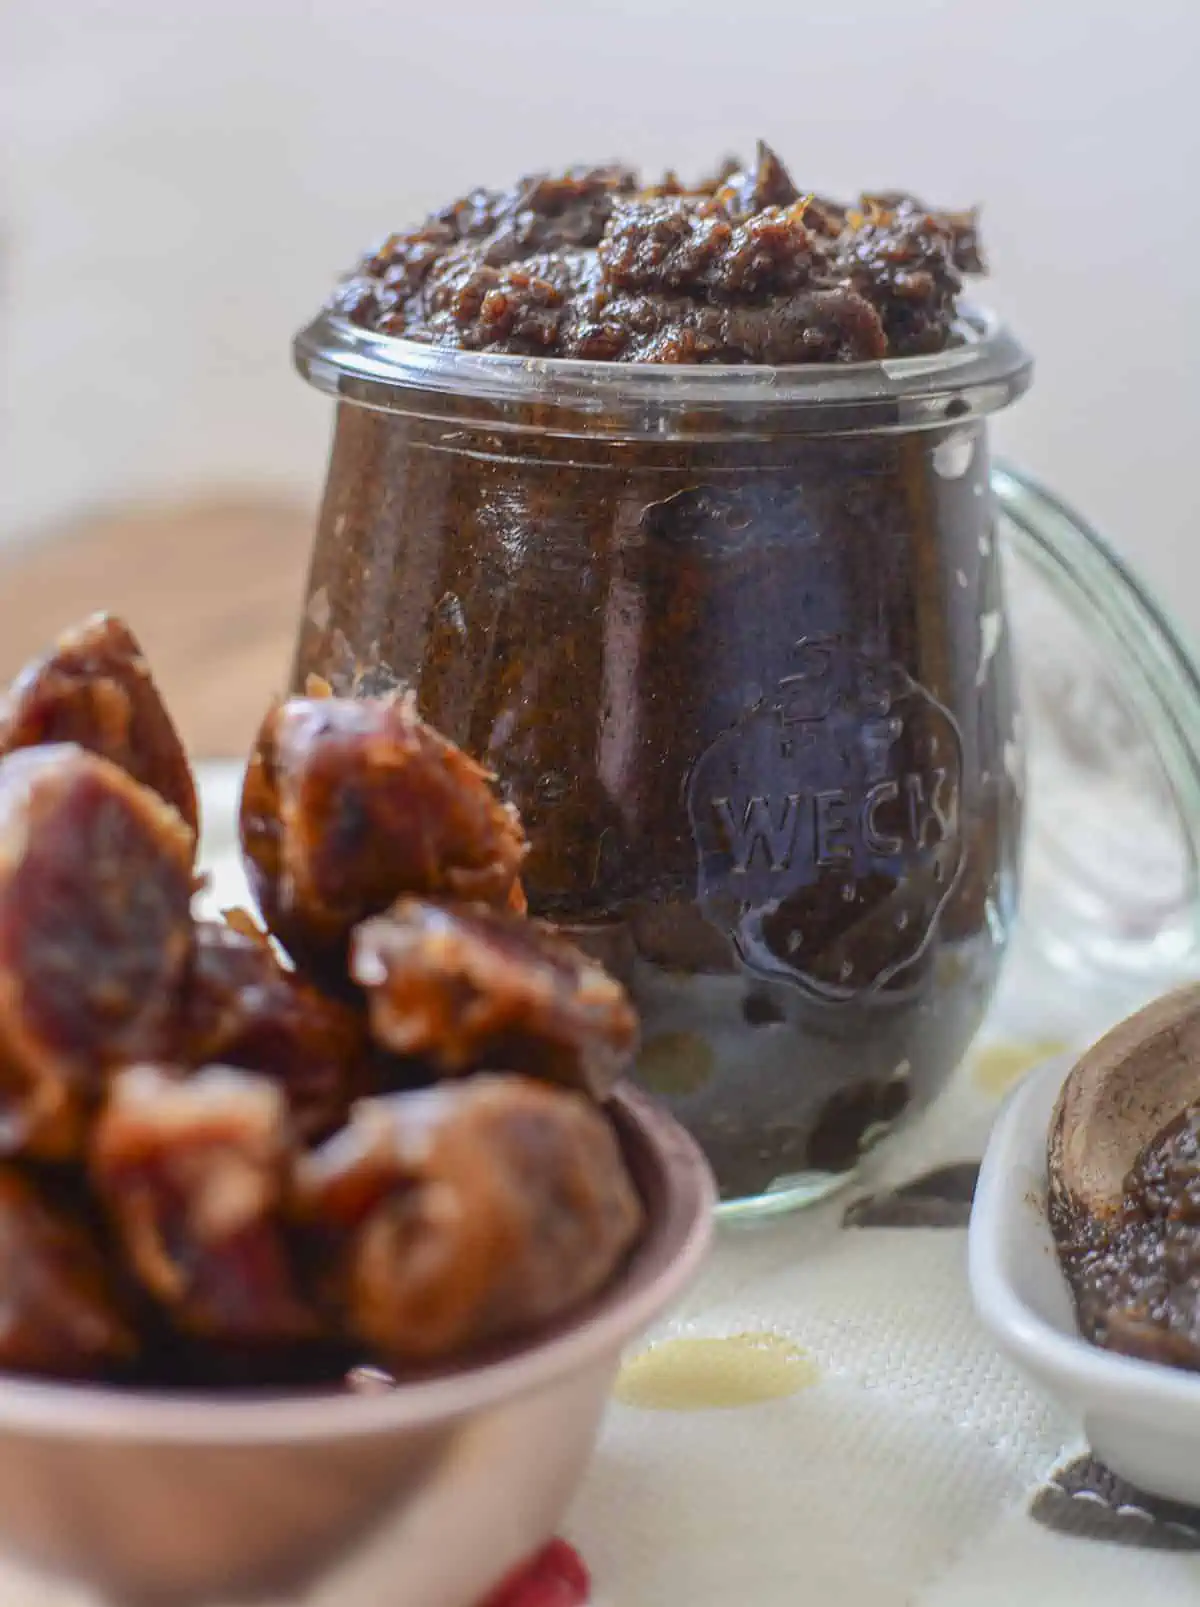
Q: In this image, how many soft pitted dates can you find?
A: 8